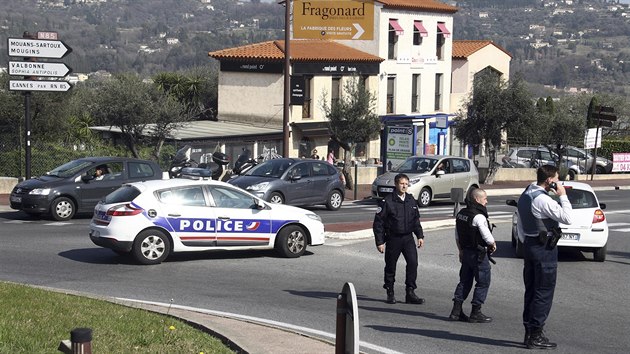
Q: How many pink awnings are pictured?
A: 3